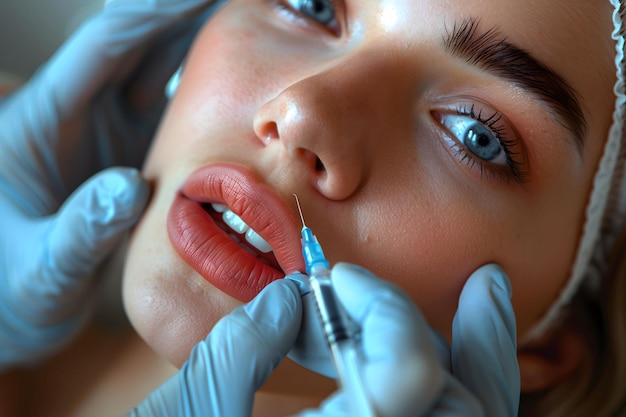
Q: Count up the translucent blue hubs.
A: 1